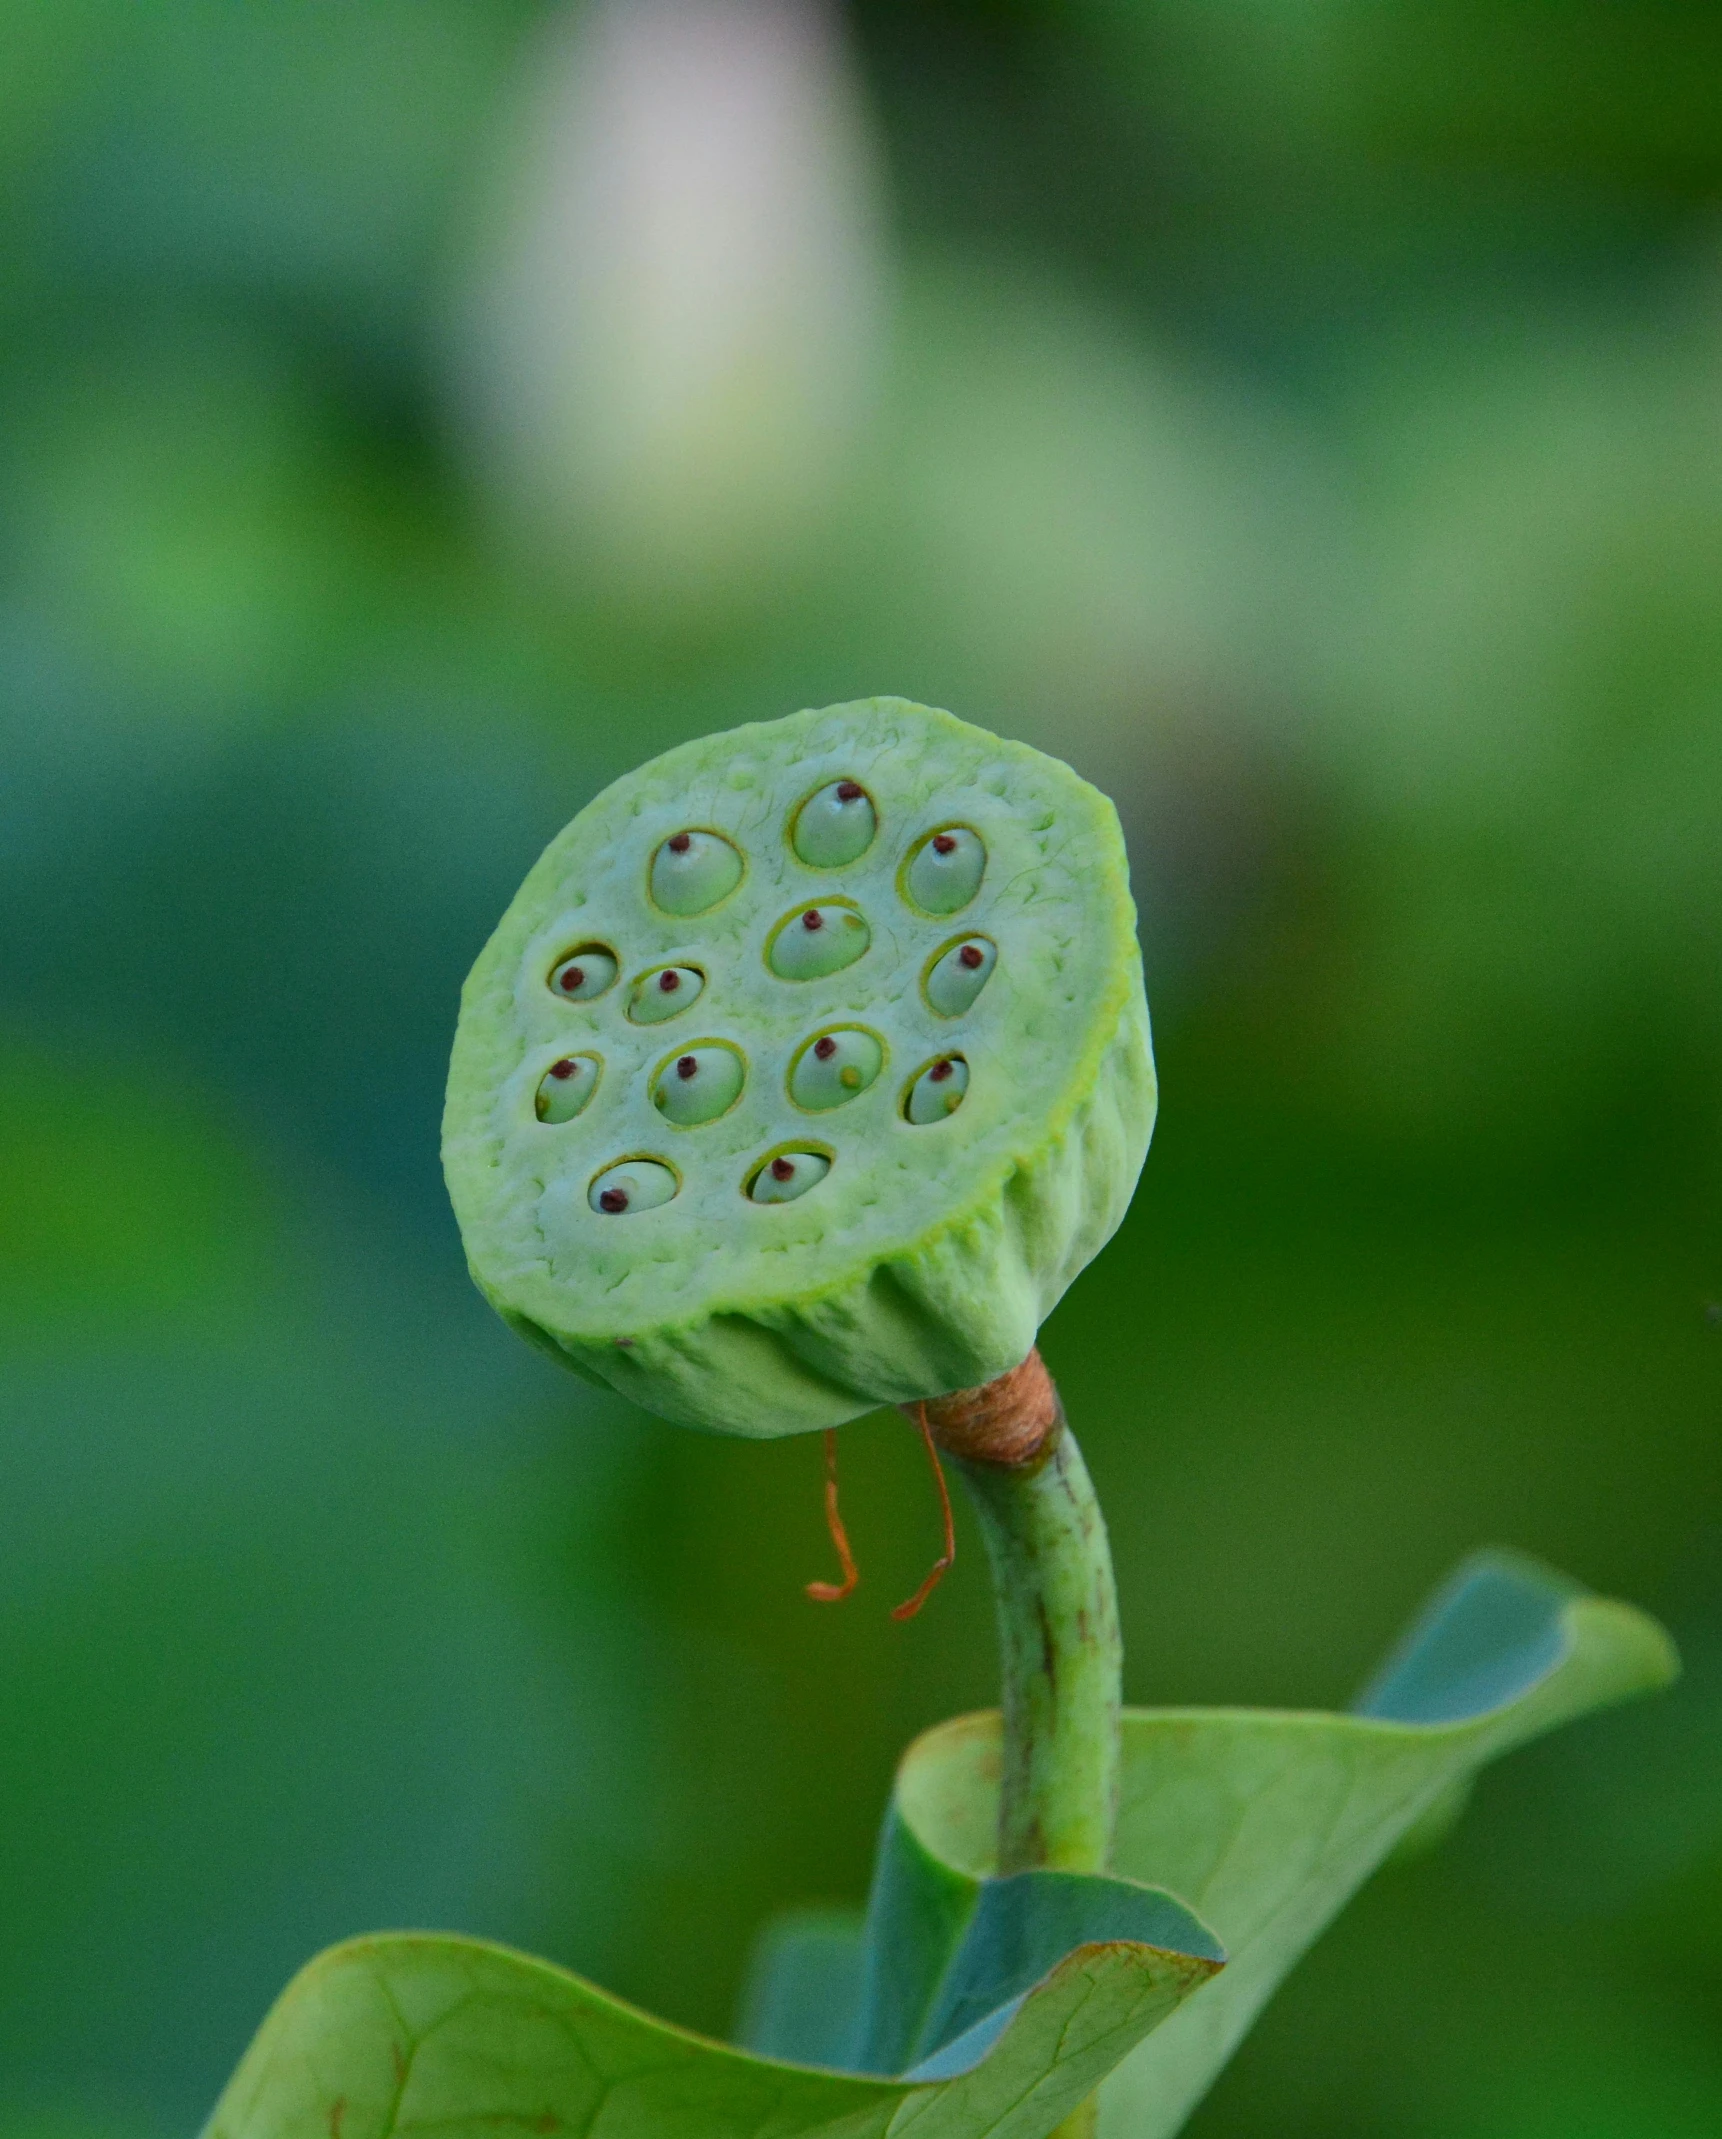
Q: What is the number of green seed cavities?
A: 13